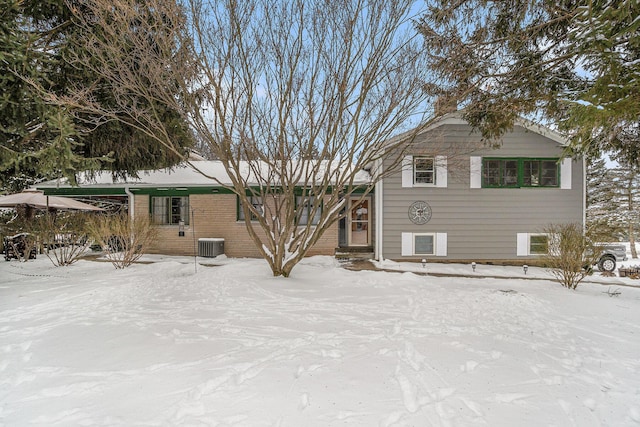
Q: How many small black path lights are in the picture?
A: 3